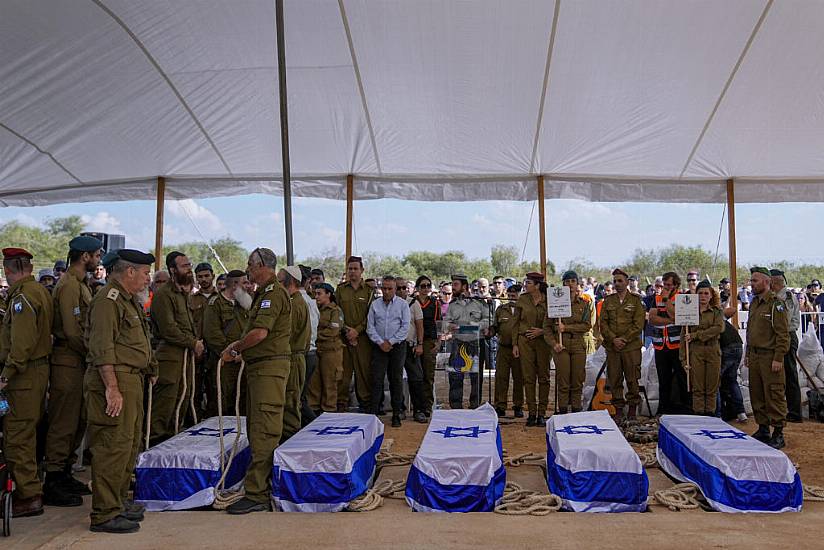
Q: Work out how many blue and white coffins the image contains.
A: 5